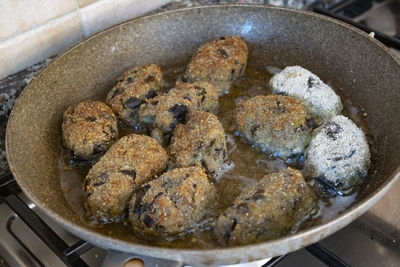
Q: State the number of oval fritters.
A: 11